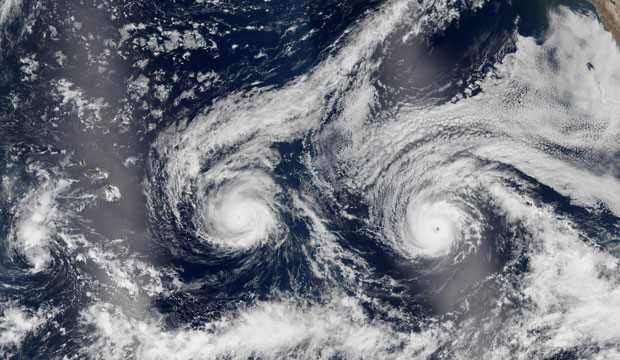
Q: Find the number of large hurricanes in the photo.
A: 2